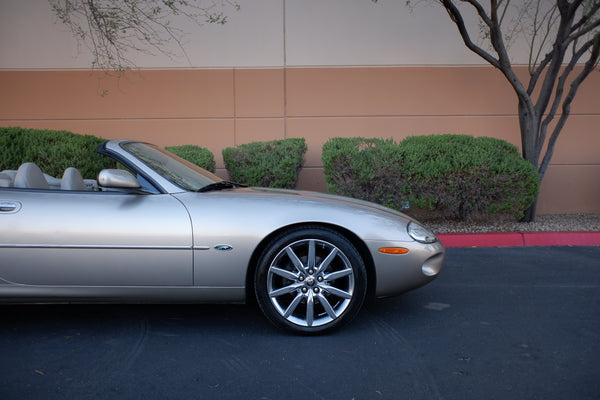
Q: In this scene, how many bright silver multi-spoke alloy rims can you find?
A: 1